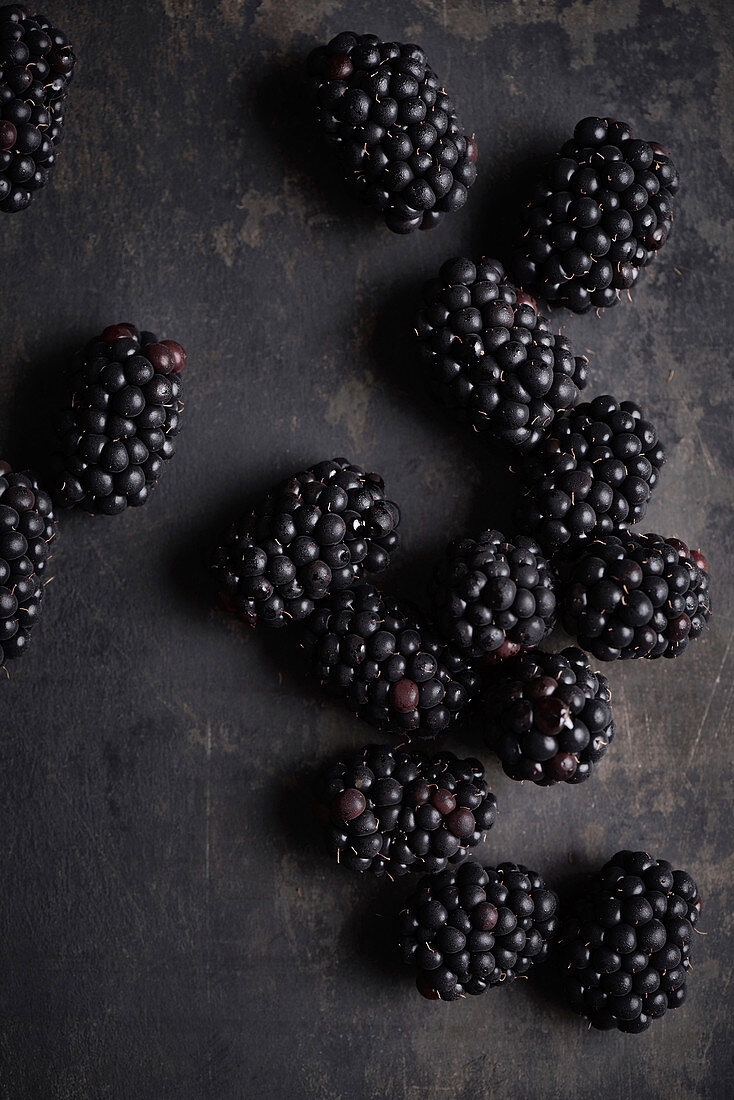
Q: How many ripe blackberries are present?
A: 15